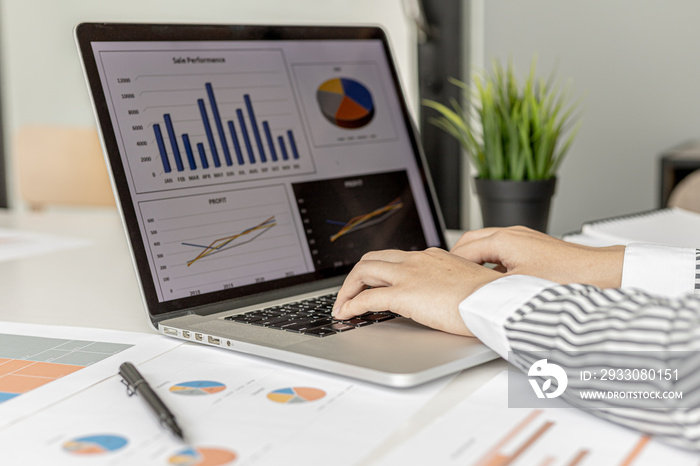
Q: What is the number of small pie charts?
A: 4